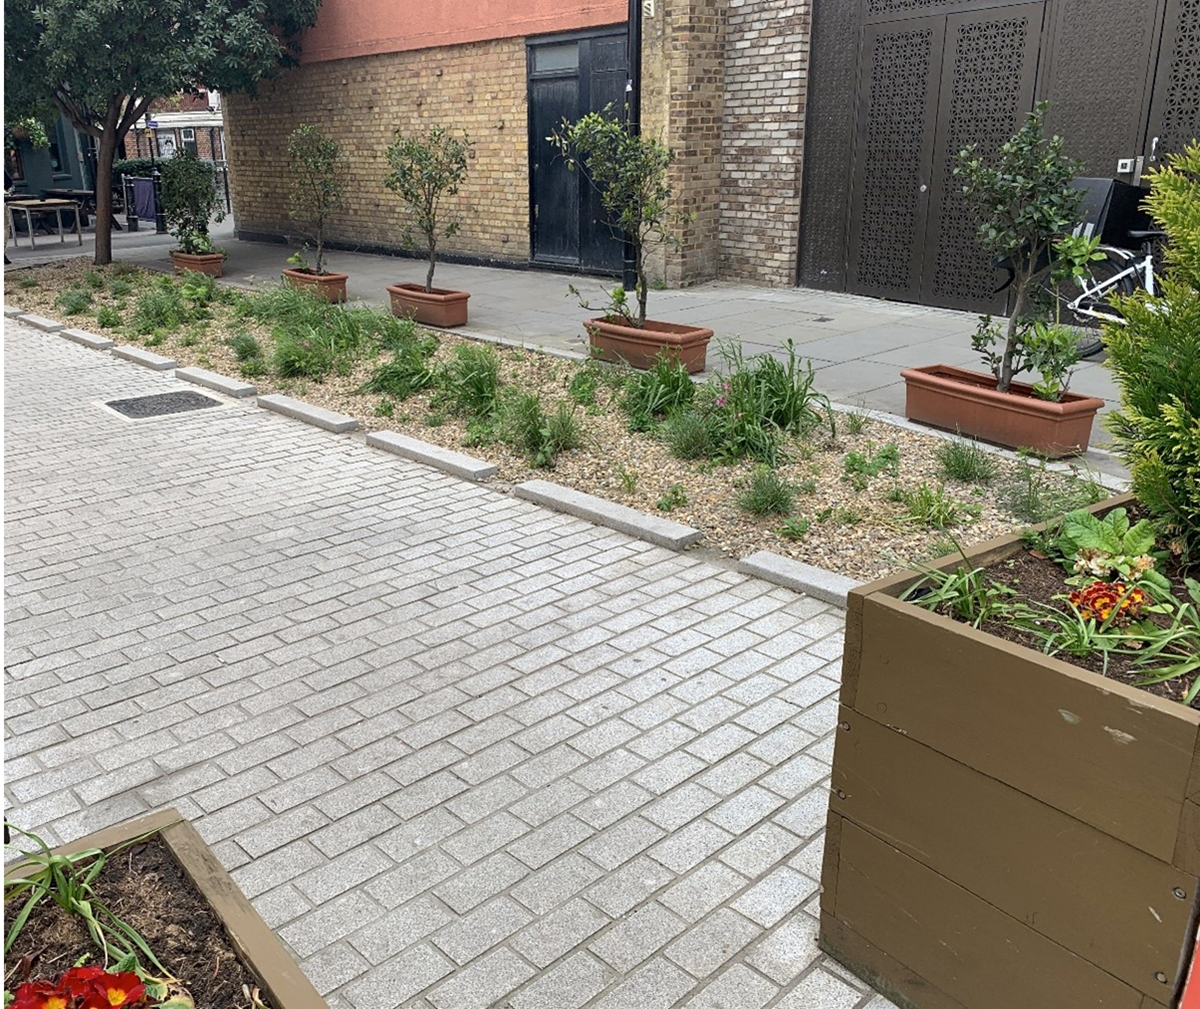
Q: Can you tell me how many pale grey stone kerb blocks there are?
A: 9